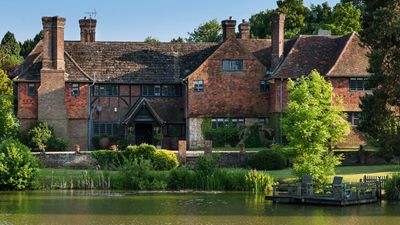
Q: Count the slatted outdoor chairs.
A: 2